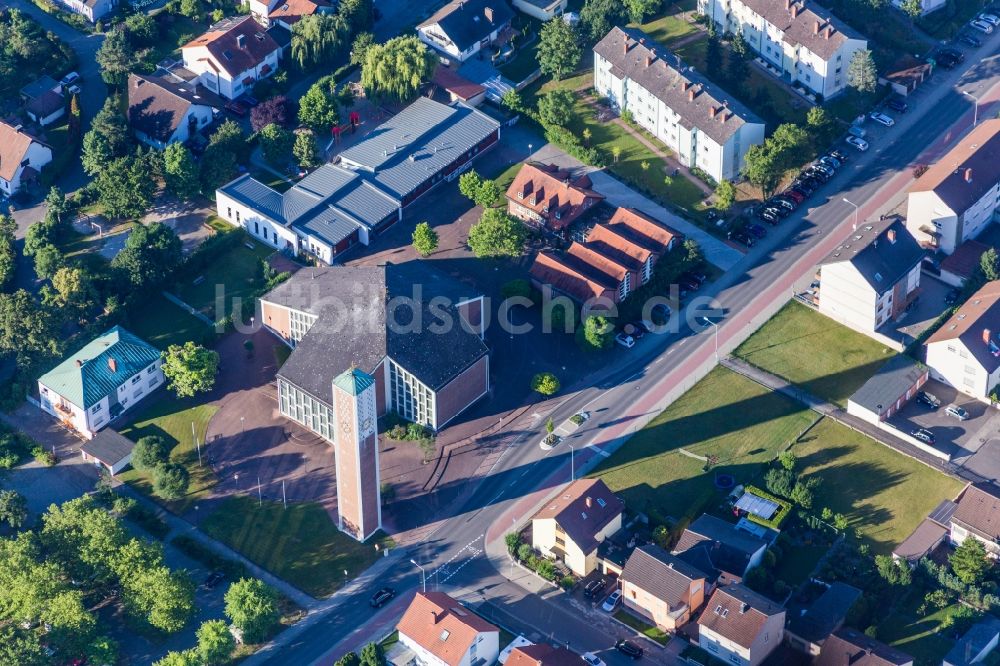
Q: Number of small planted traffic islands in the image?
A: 2